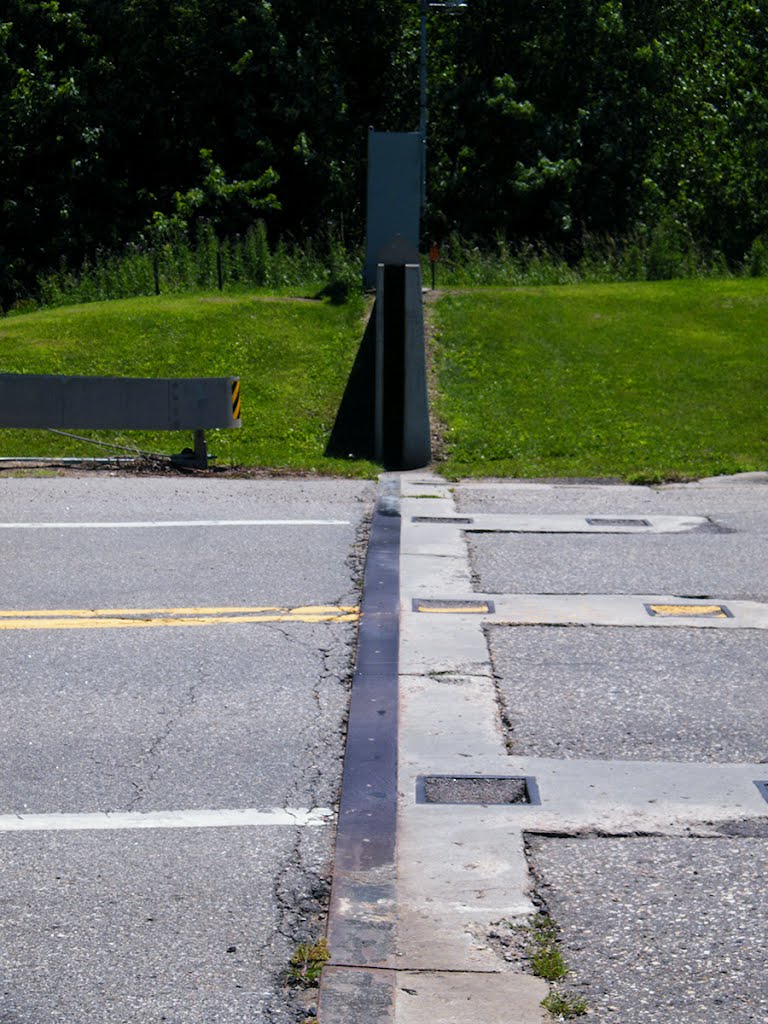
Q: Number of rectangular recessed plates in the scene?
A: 6